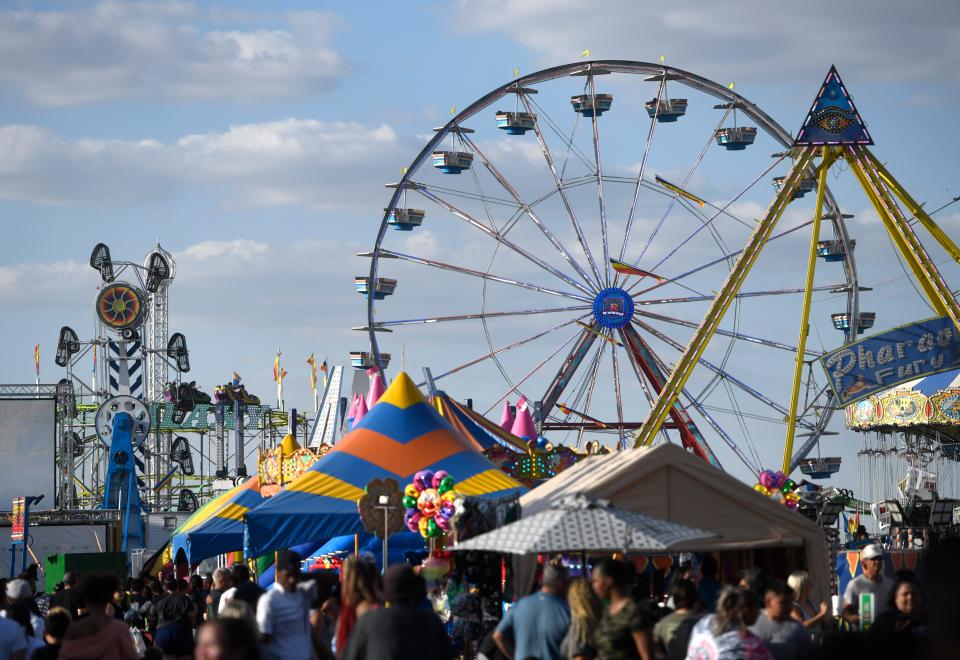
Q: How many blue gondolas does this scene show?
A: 12